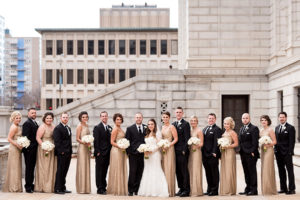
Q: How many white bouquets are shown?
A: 9